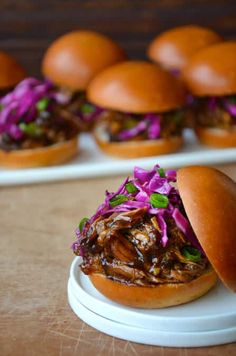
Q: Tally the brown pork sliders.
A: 7